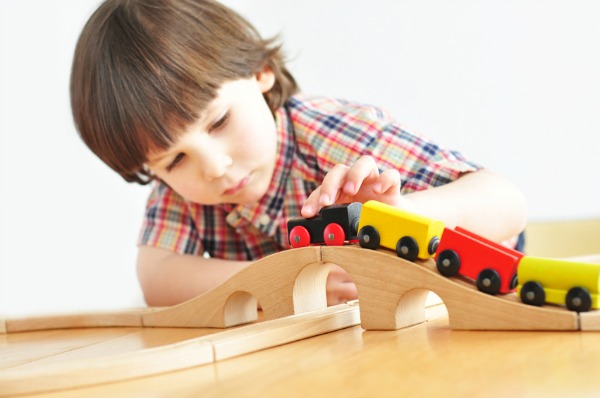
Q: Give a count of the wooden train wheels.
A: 8